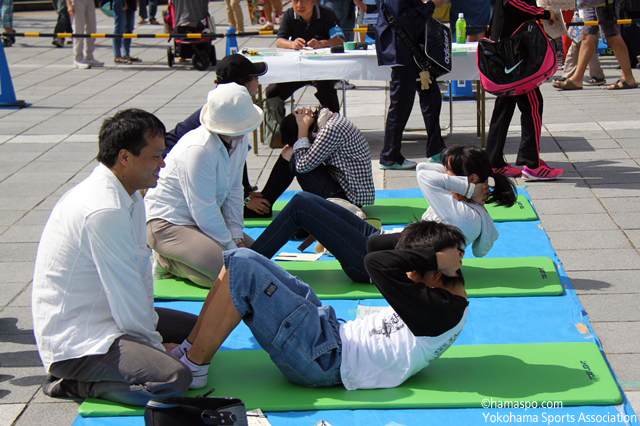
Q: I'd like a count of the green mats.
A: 3